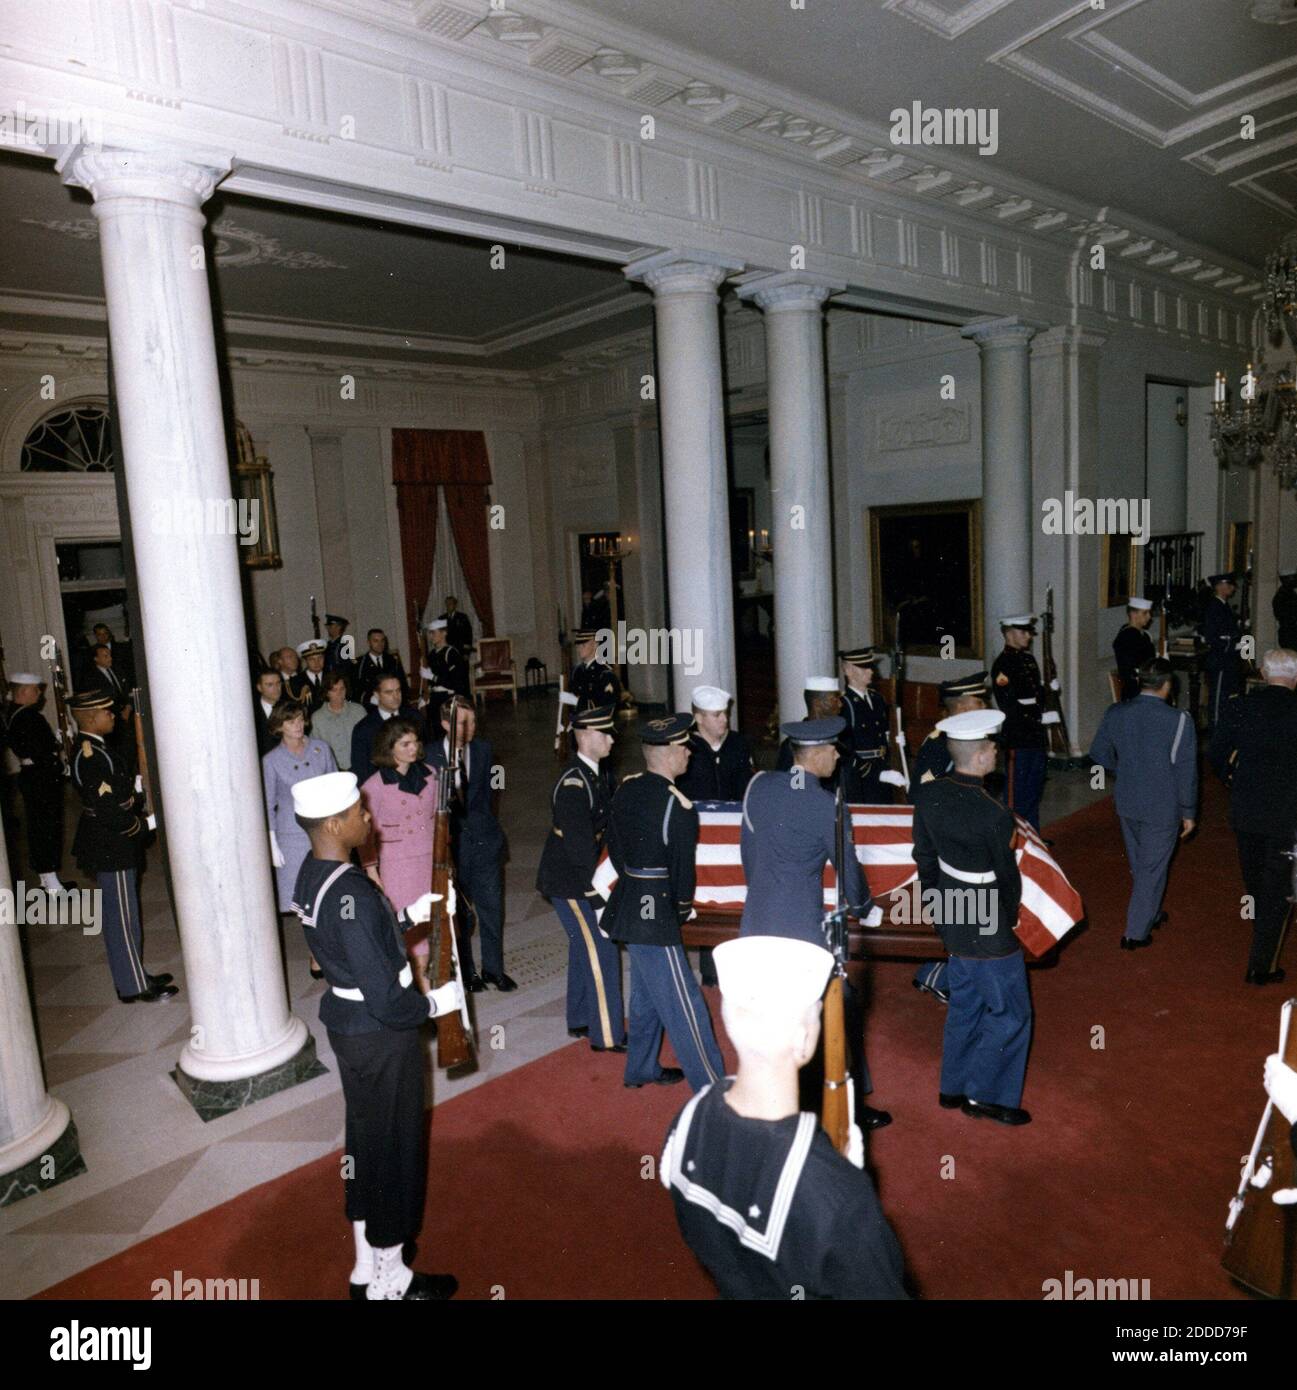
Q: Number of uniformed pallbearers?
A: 7